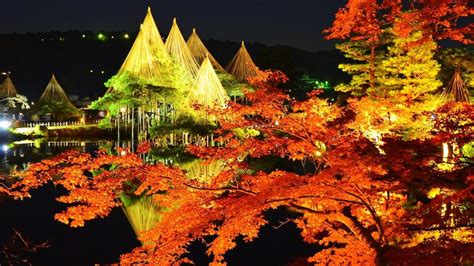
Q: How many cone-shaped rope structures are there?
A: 9